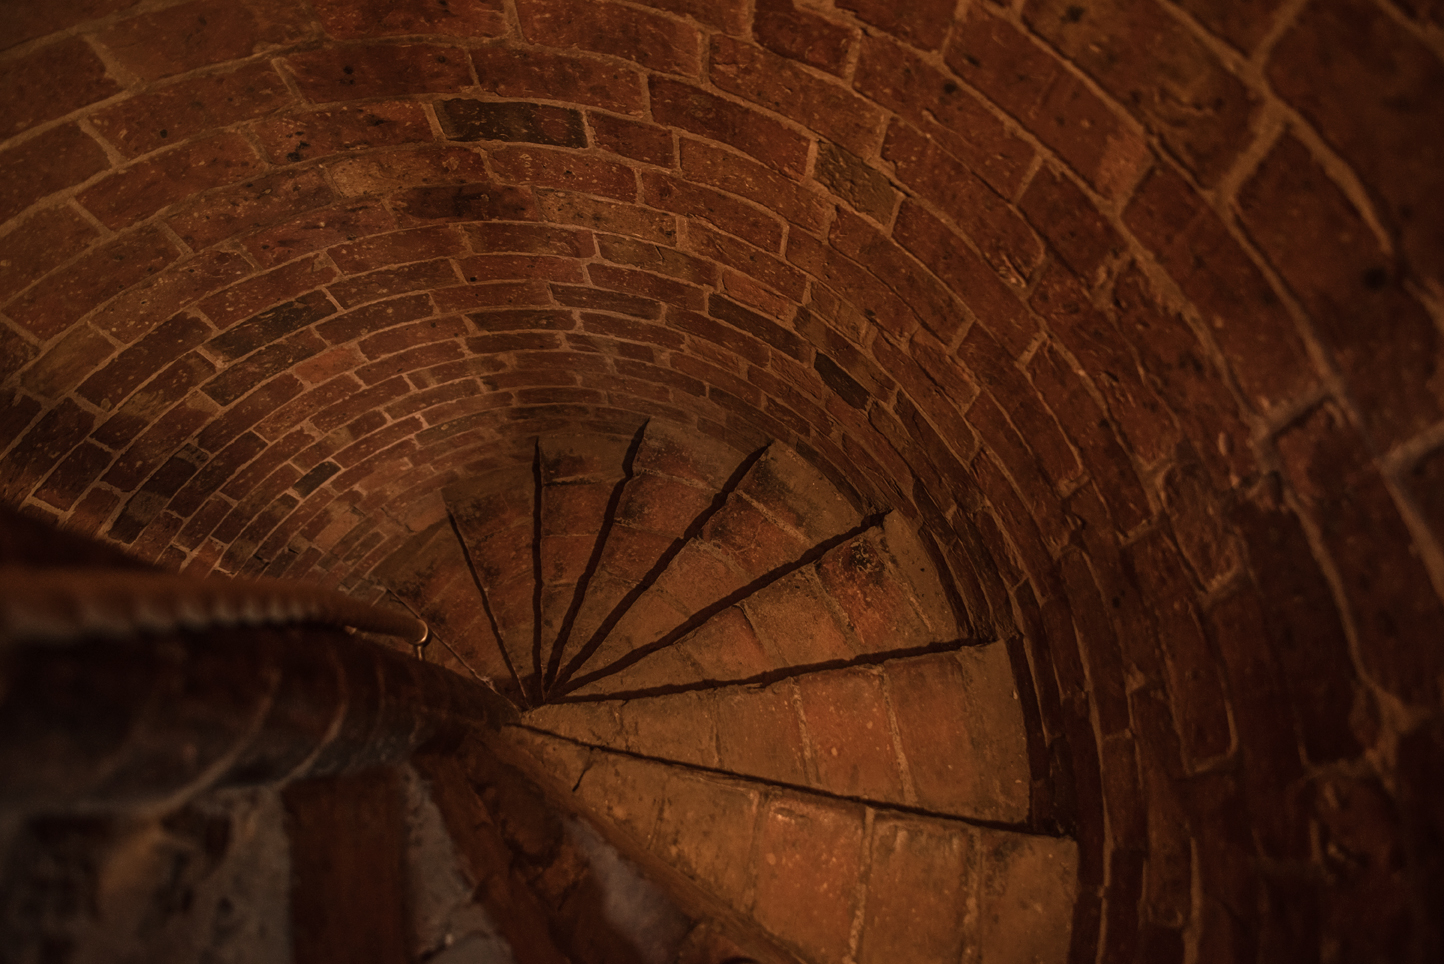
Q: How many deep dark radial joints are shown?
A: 7